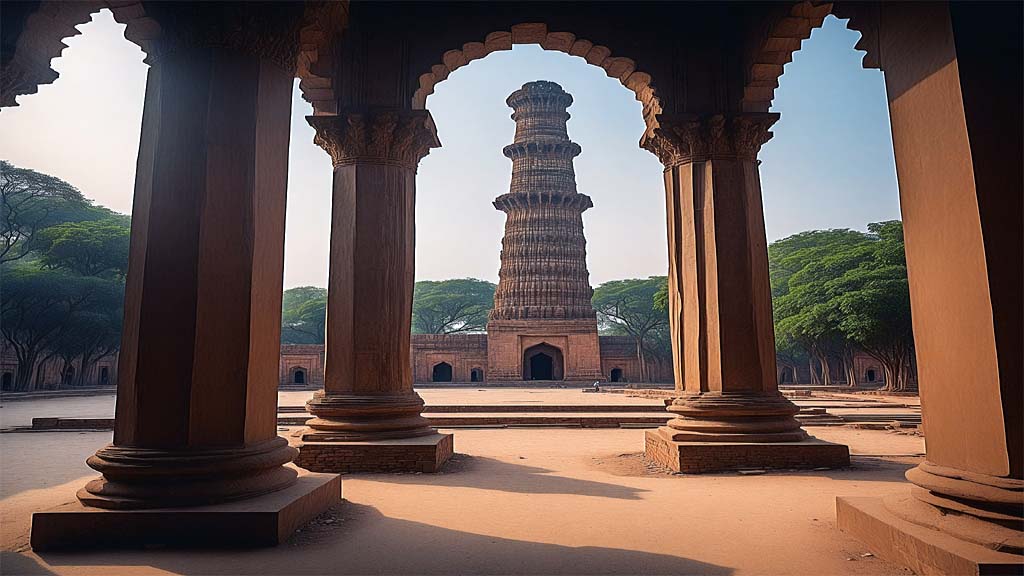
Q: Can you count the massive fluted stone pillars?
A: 4